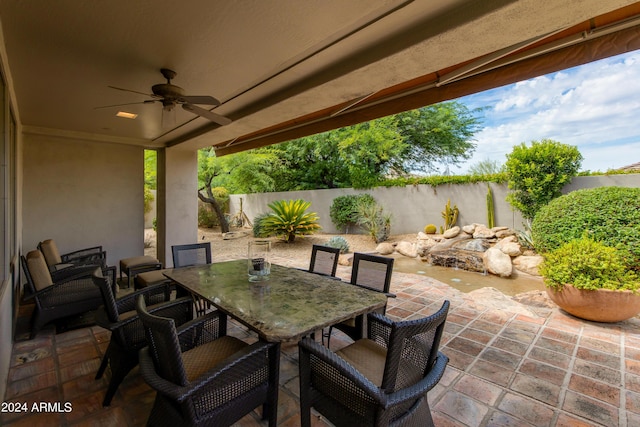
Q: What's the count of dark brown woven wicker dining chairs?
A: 6